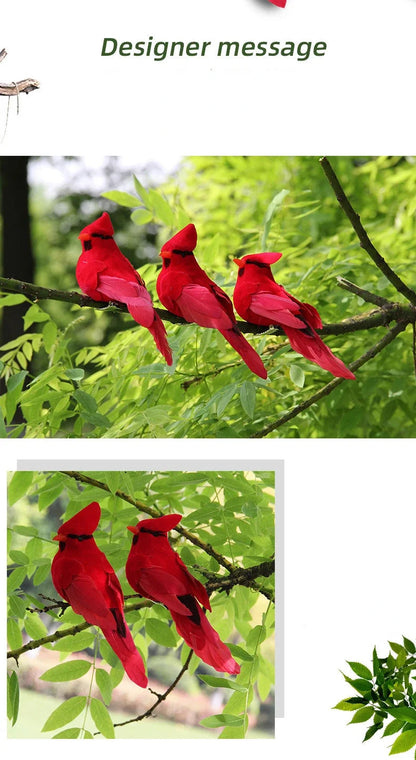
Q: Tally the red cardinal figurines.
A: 5